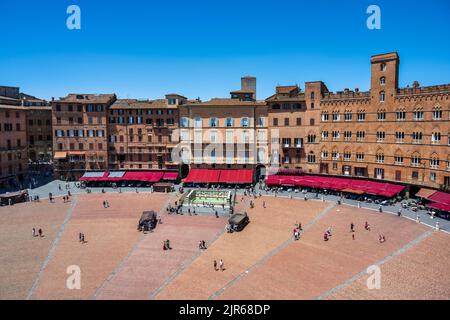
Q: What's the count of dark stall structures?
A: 2